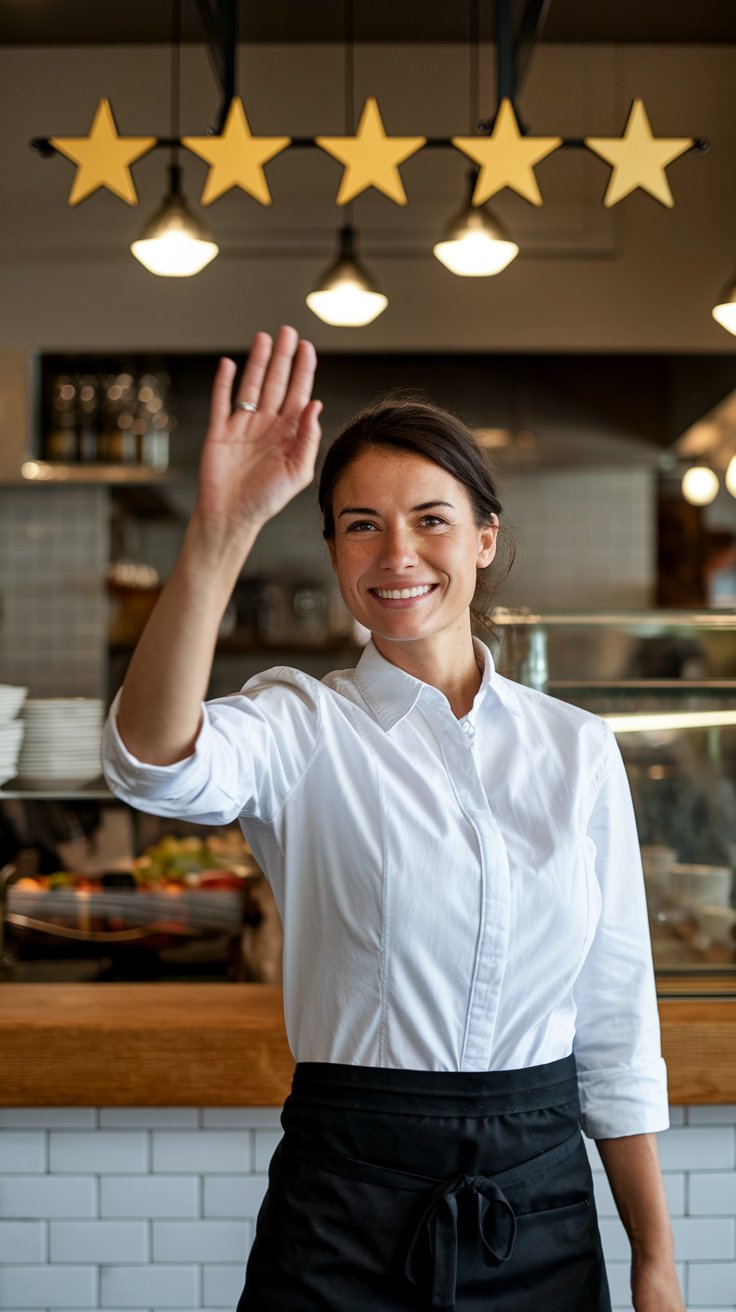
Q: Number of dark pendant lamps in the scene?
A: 4